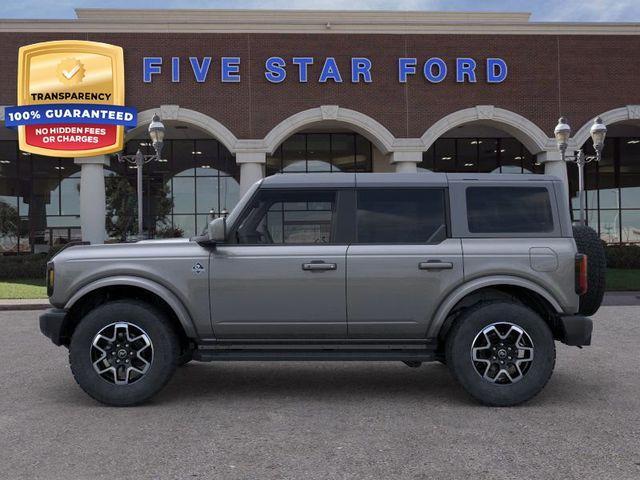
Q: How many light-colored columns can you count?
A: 4